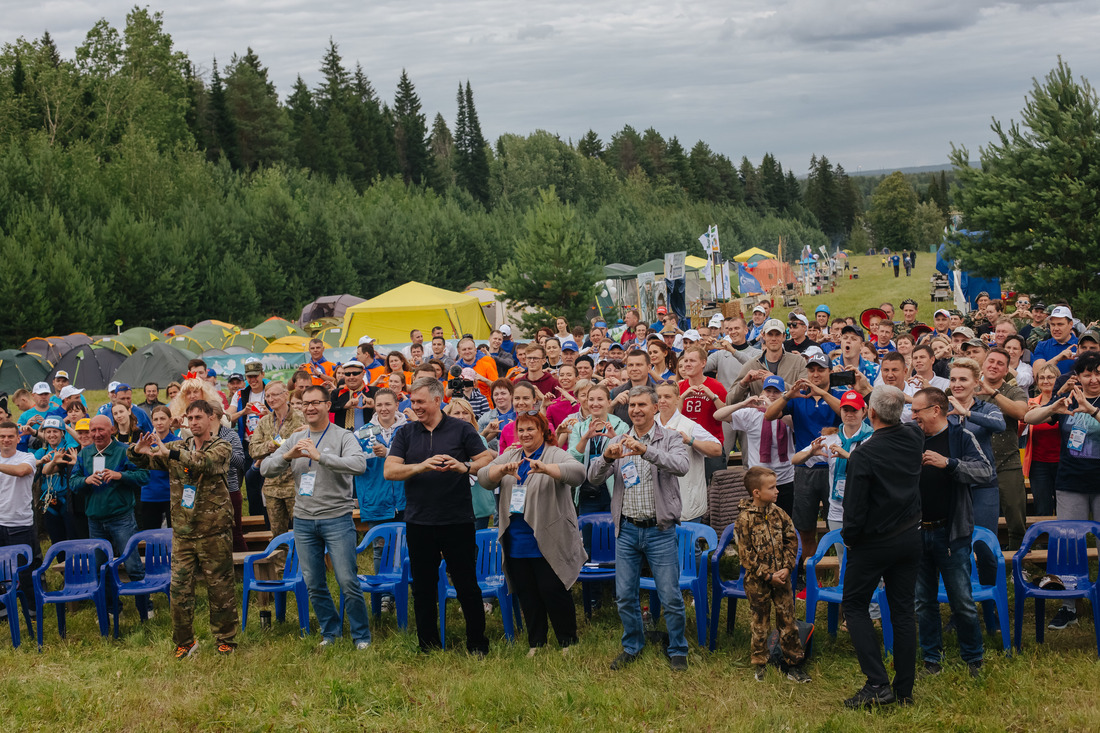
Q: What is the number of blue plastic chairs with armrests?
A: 12